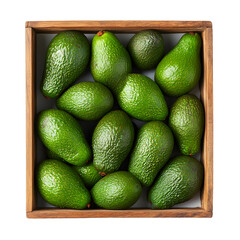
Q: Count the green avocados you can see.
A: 14